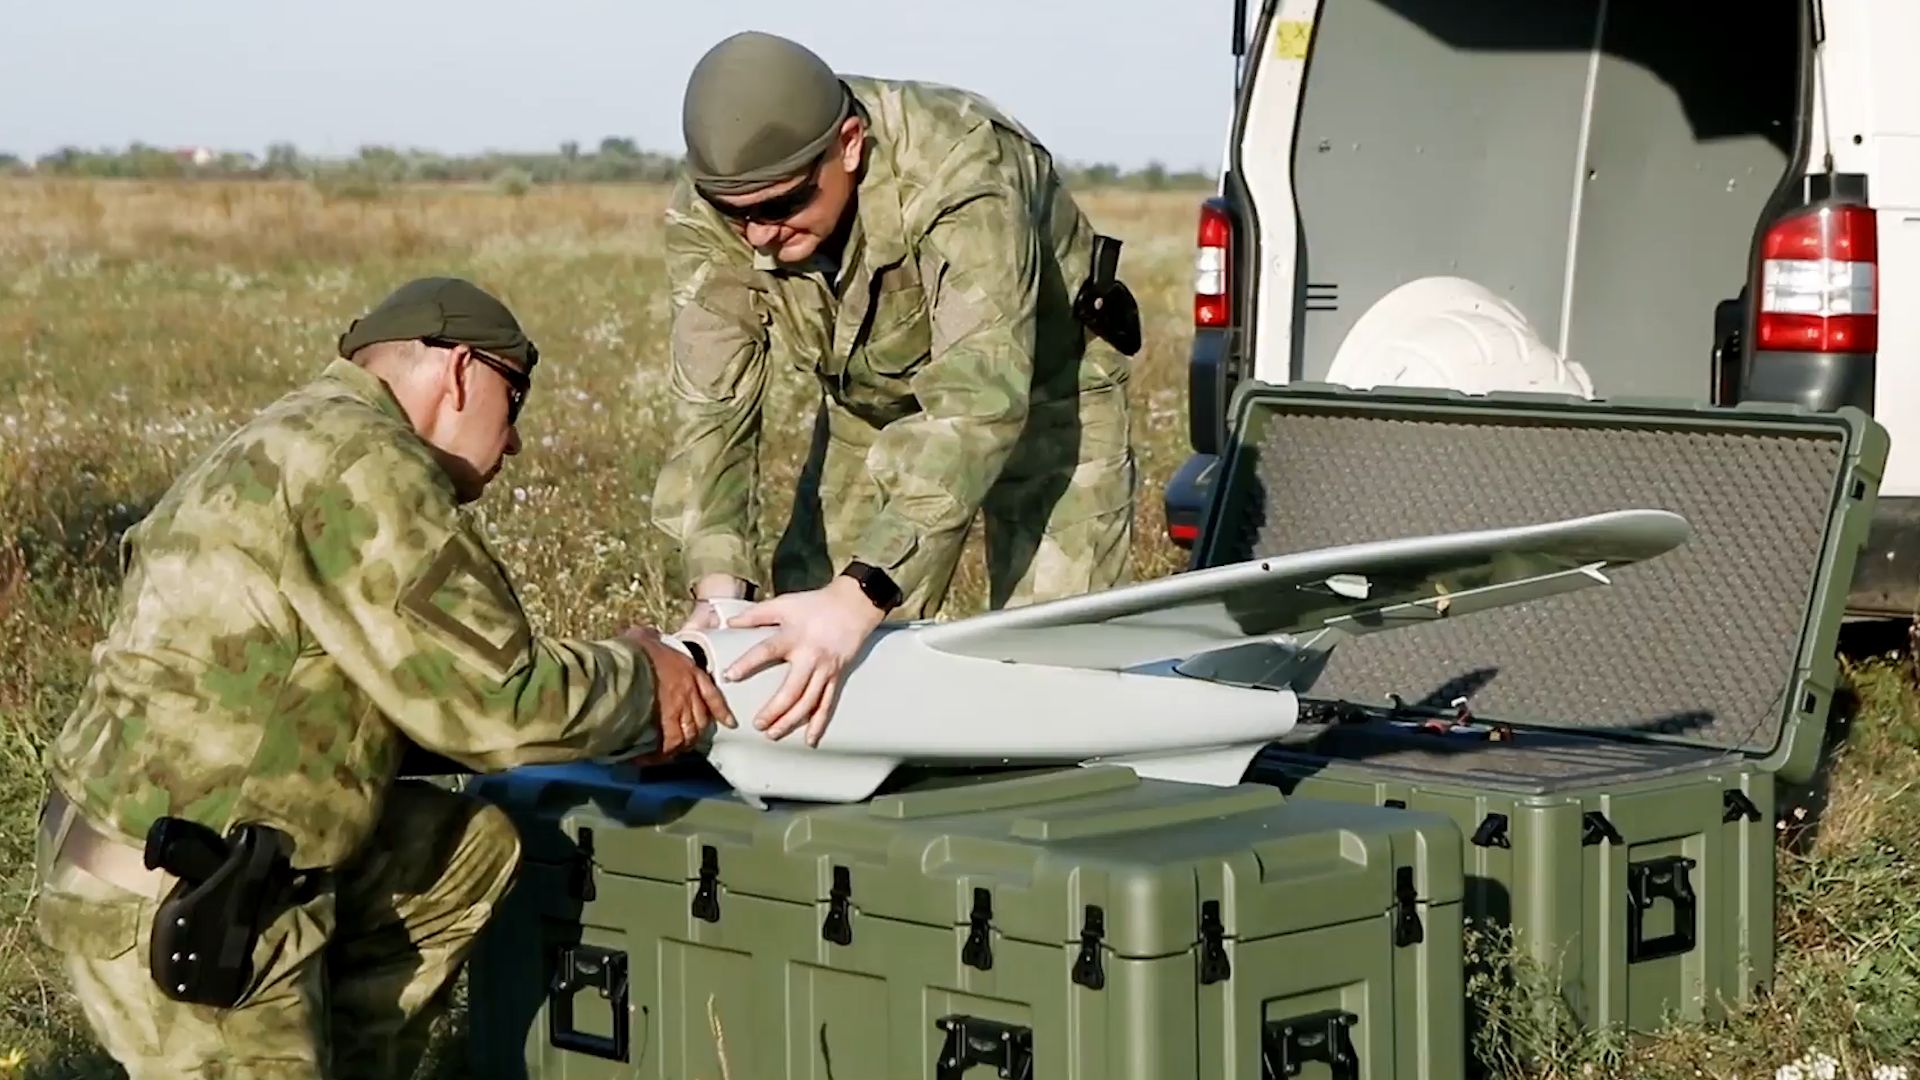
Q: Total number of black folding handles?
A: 4